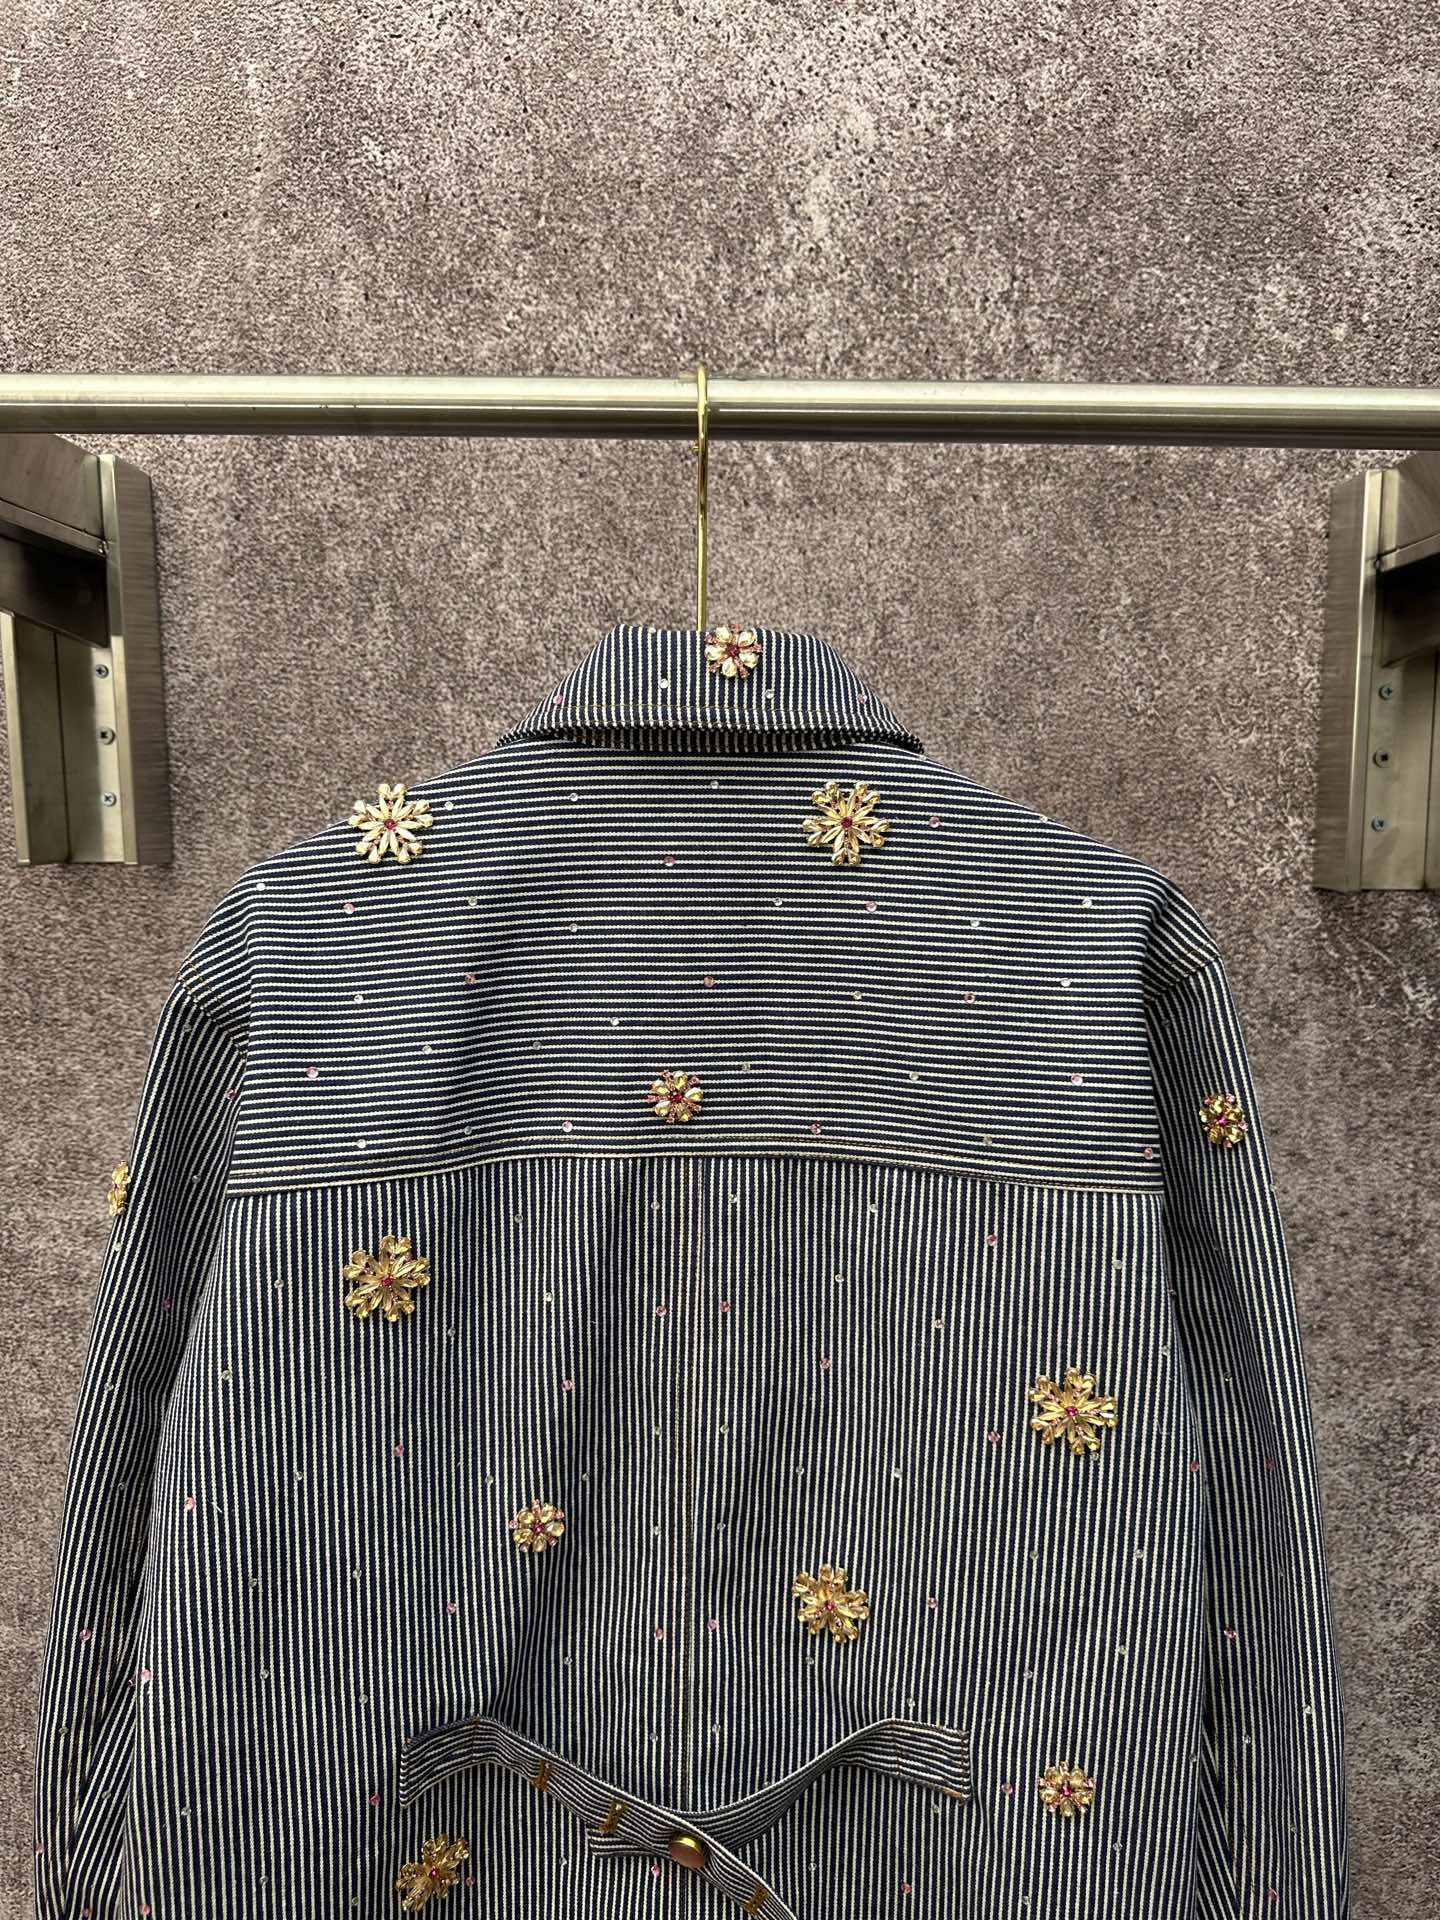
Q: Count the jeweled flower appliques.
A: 12